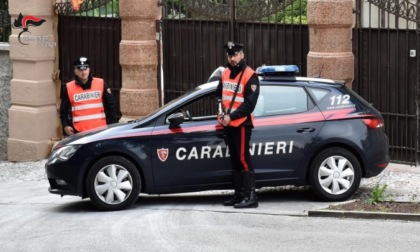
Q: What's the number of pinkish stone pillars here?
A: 3